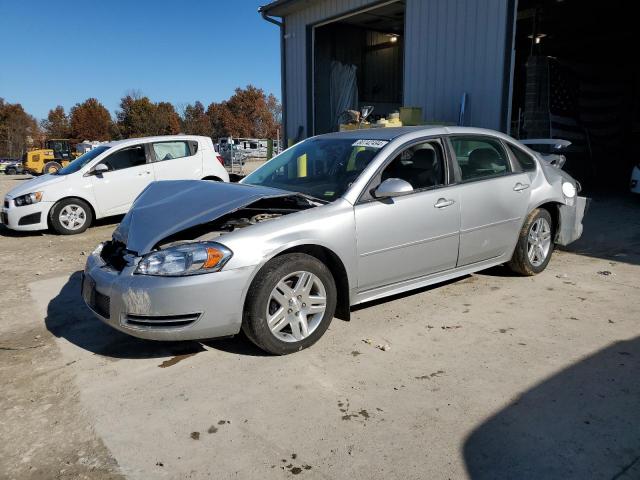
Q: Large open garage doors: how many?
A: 2